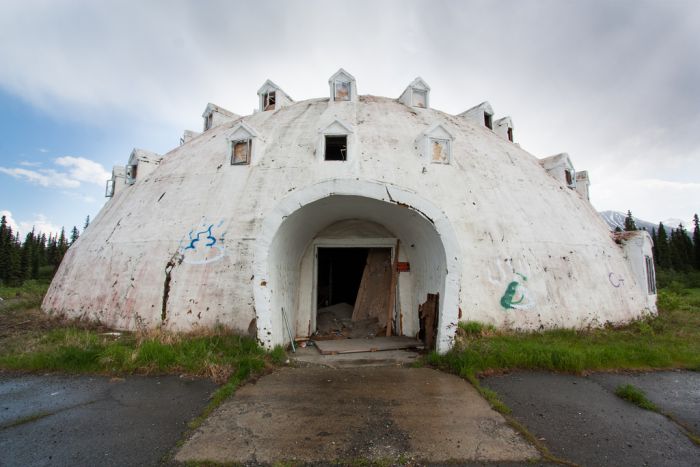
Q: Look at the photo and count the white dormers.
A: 14